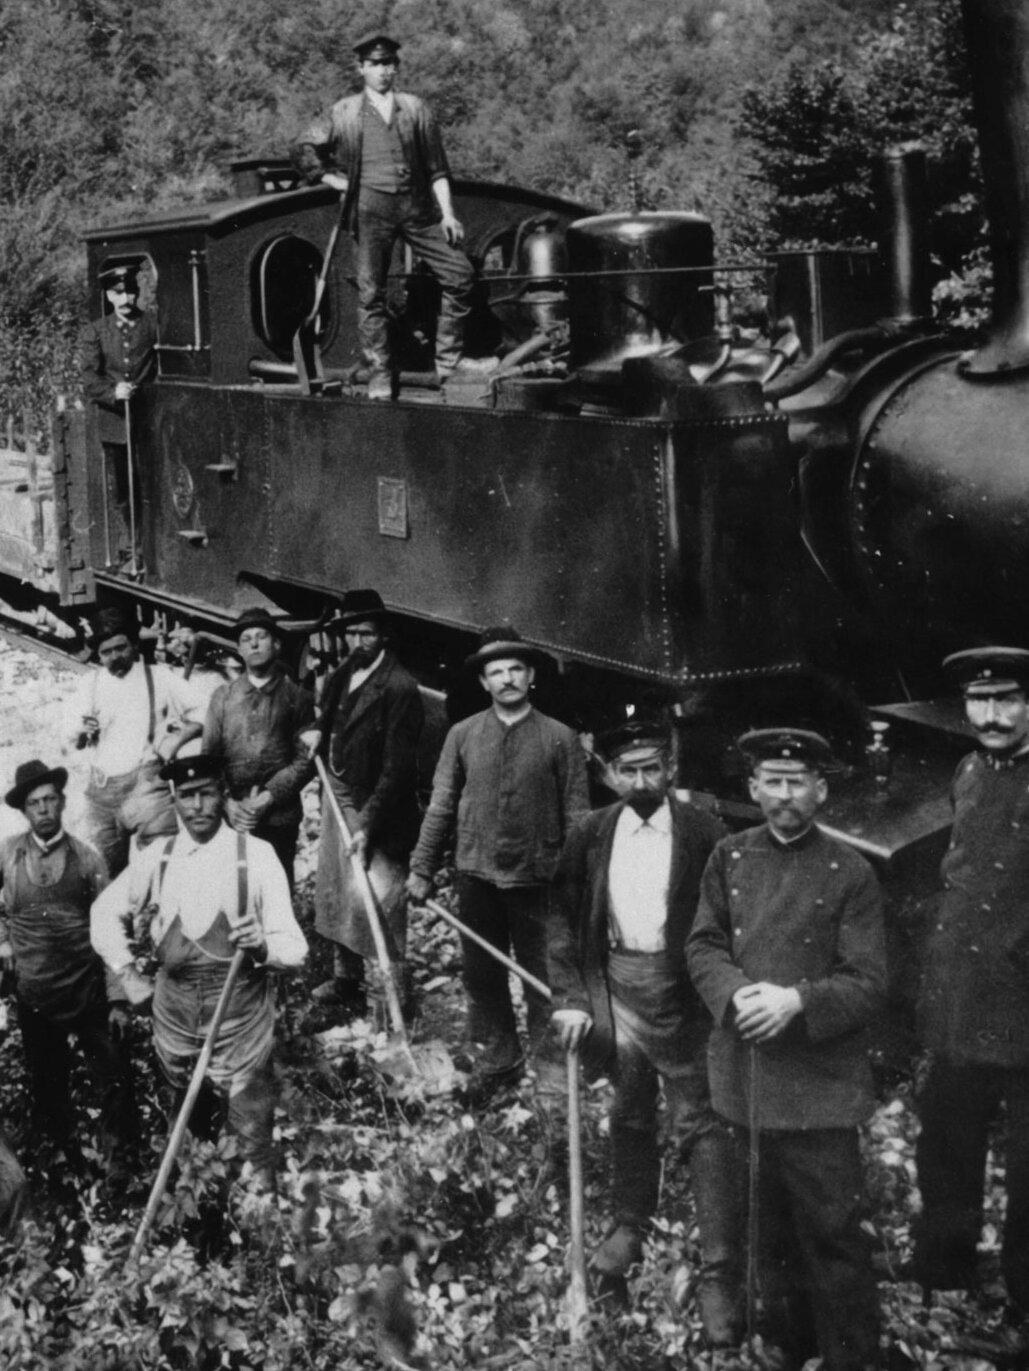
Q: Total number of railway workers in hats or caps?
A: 11